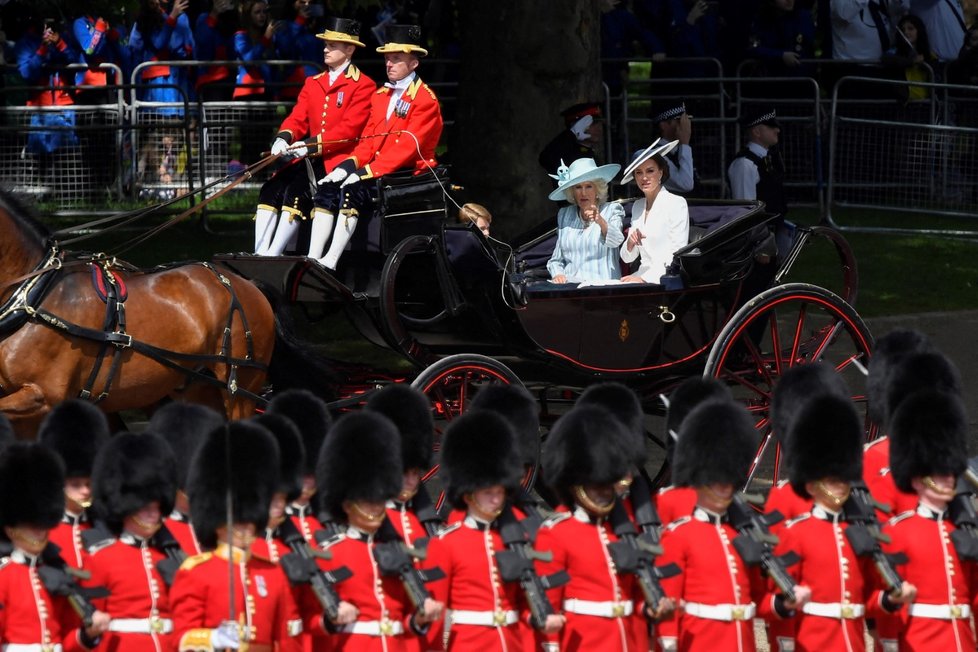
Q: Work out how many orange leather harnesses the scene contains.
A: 0